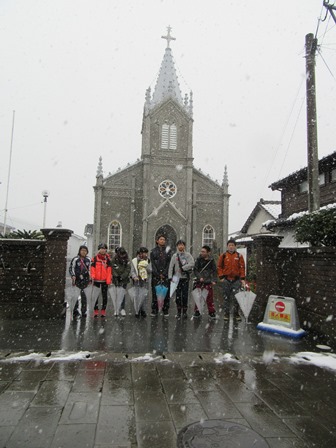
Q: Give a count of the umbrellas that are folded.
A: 8